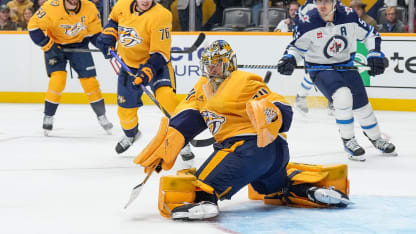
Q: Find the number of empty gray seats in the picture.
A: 2